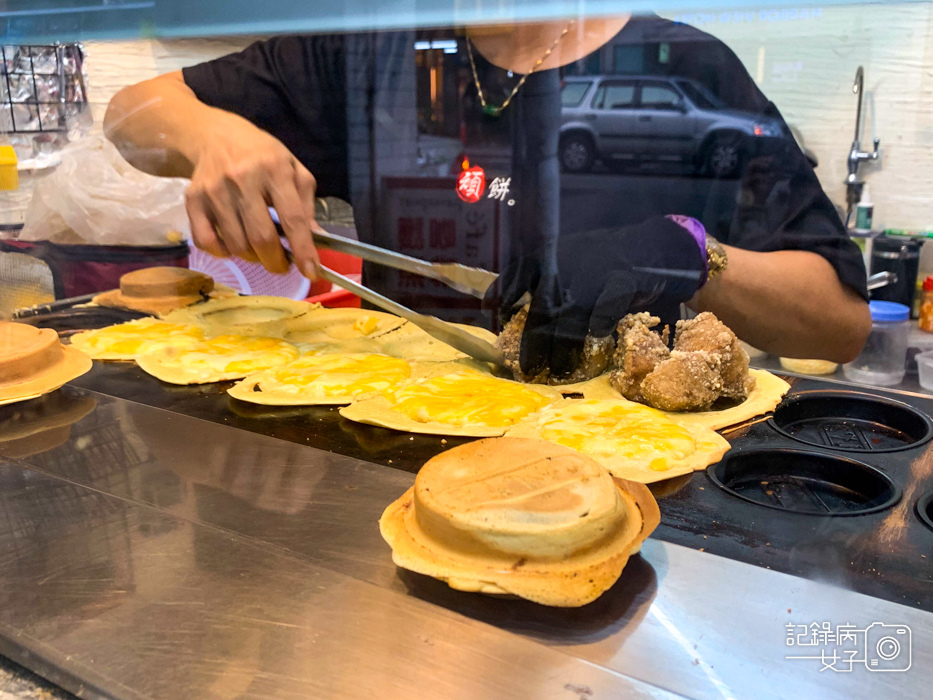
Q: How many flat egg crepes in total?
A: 5